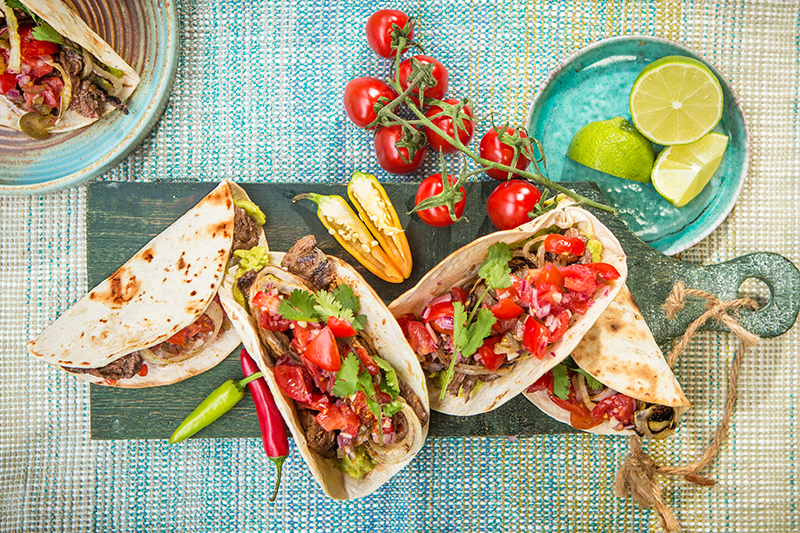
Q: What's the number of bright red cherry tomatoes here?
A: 8